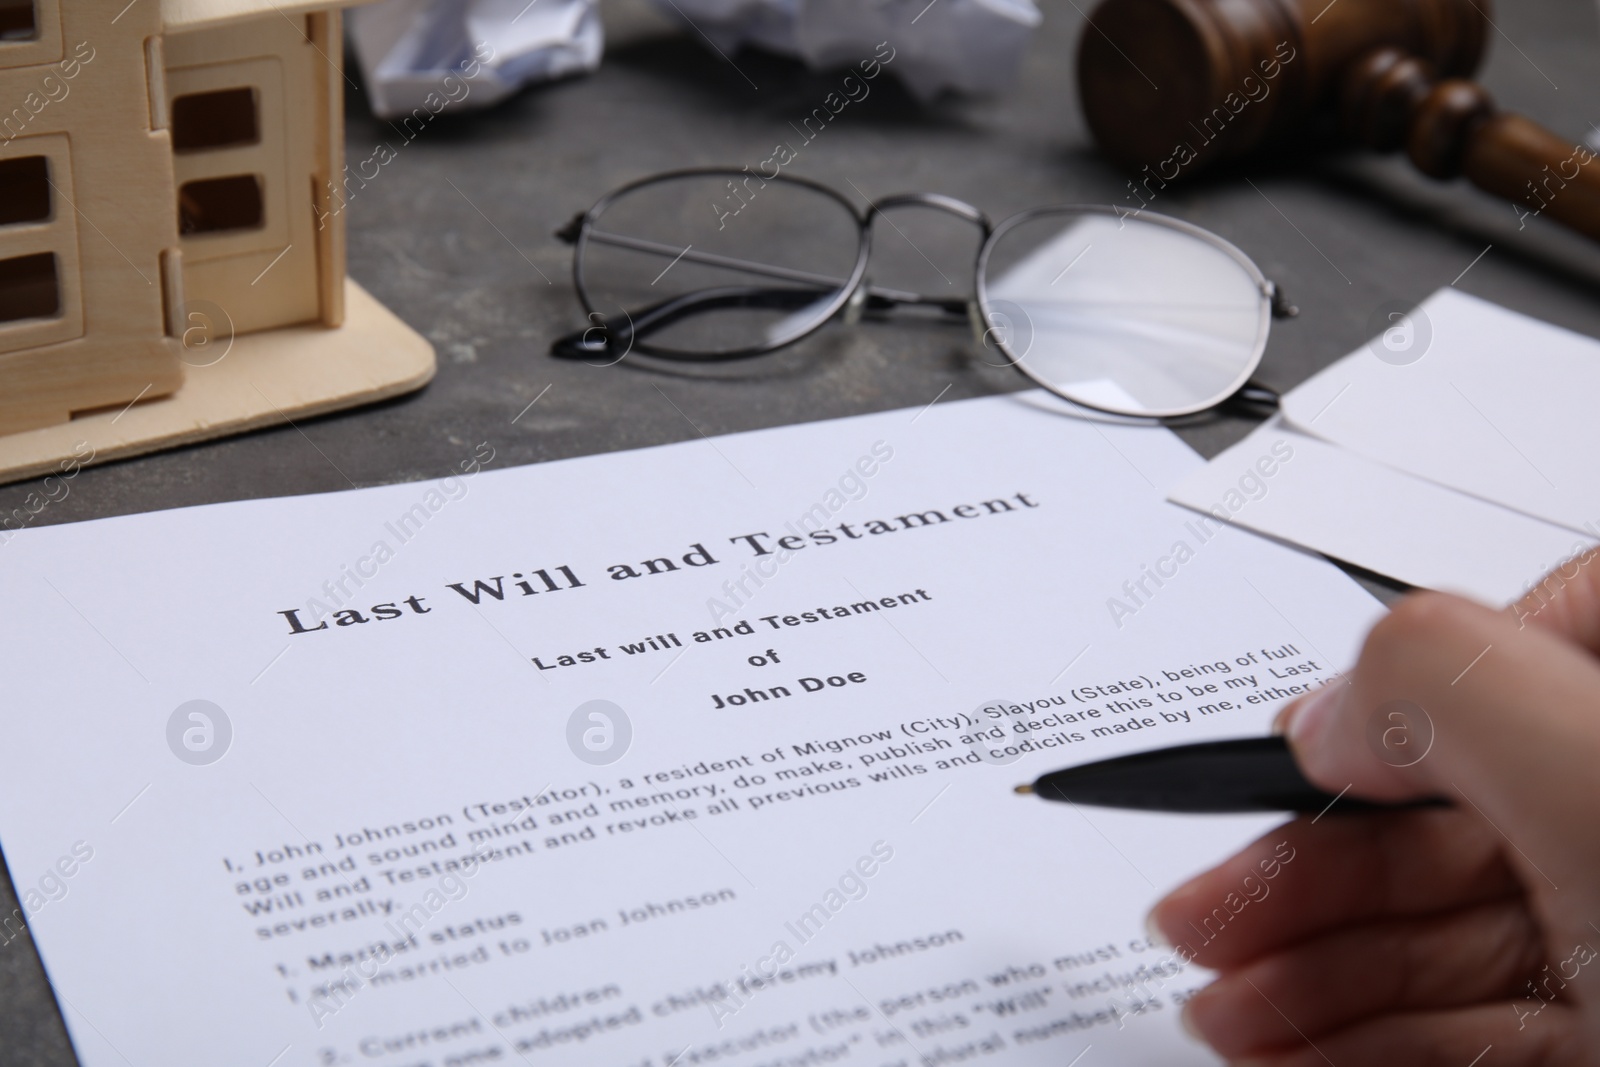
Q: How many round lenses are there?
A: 2